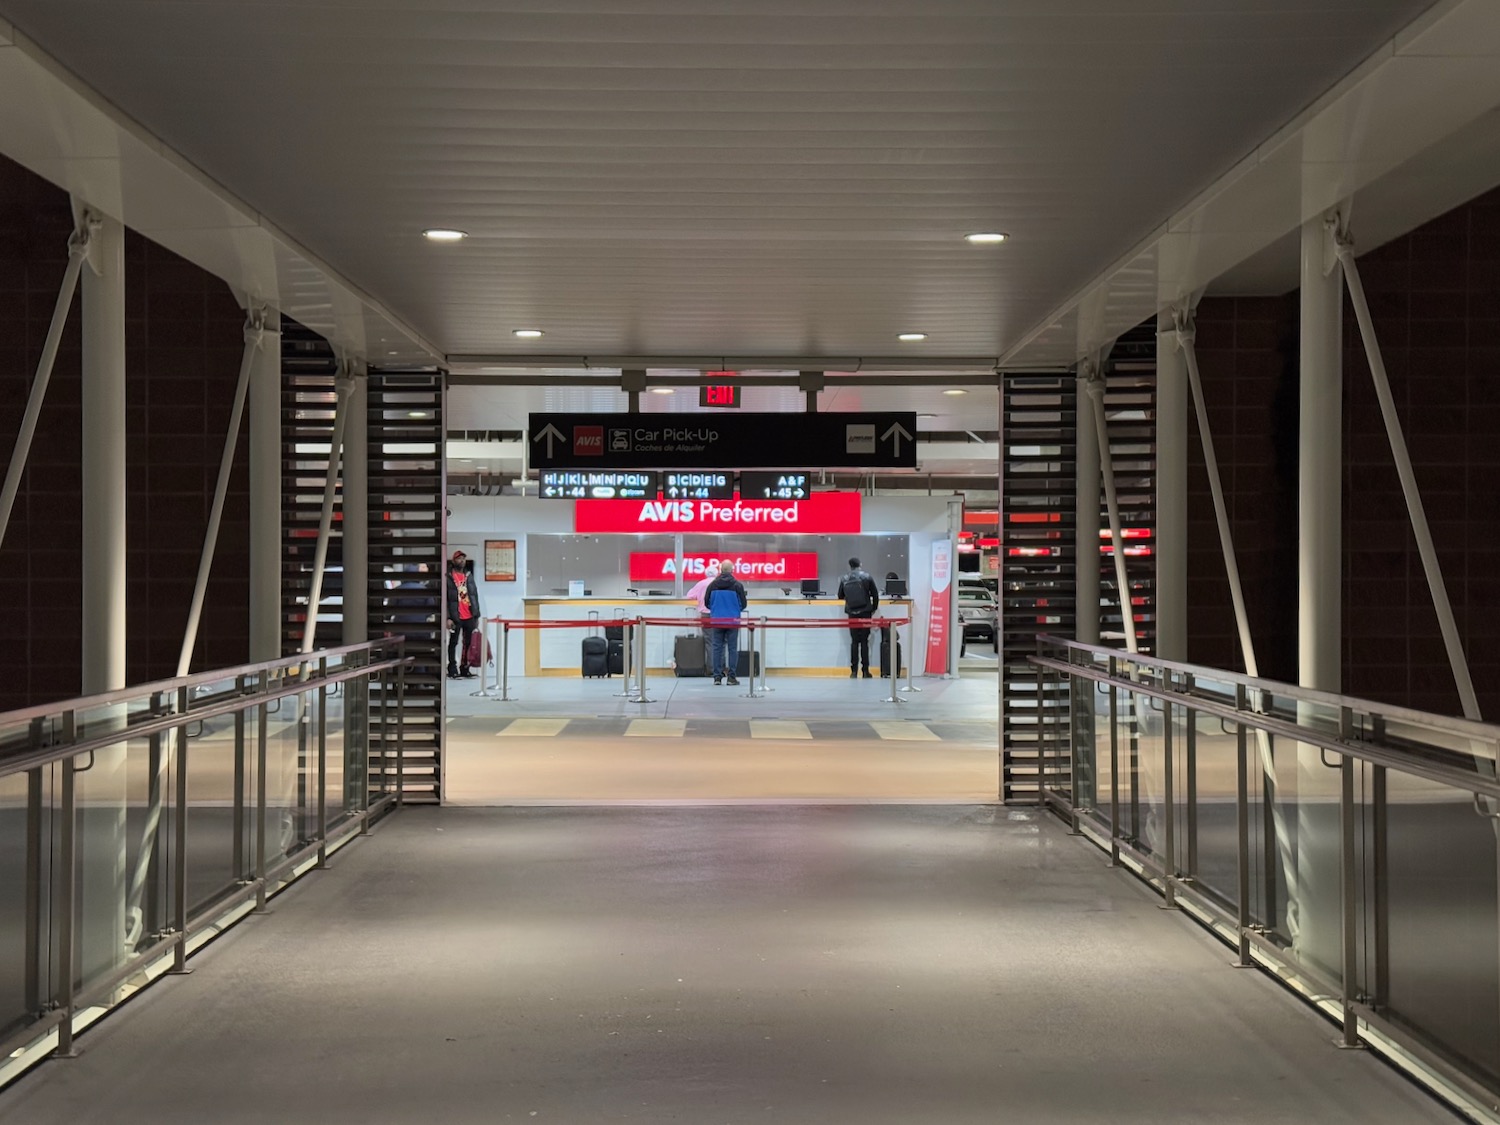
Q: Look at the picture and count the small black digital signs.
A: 3